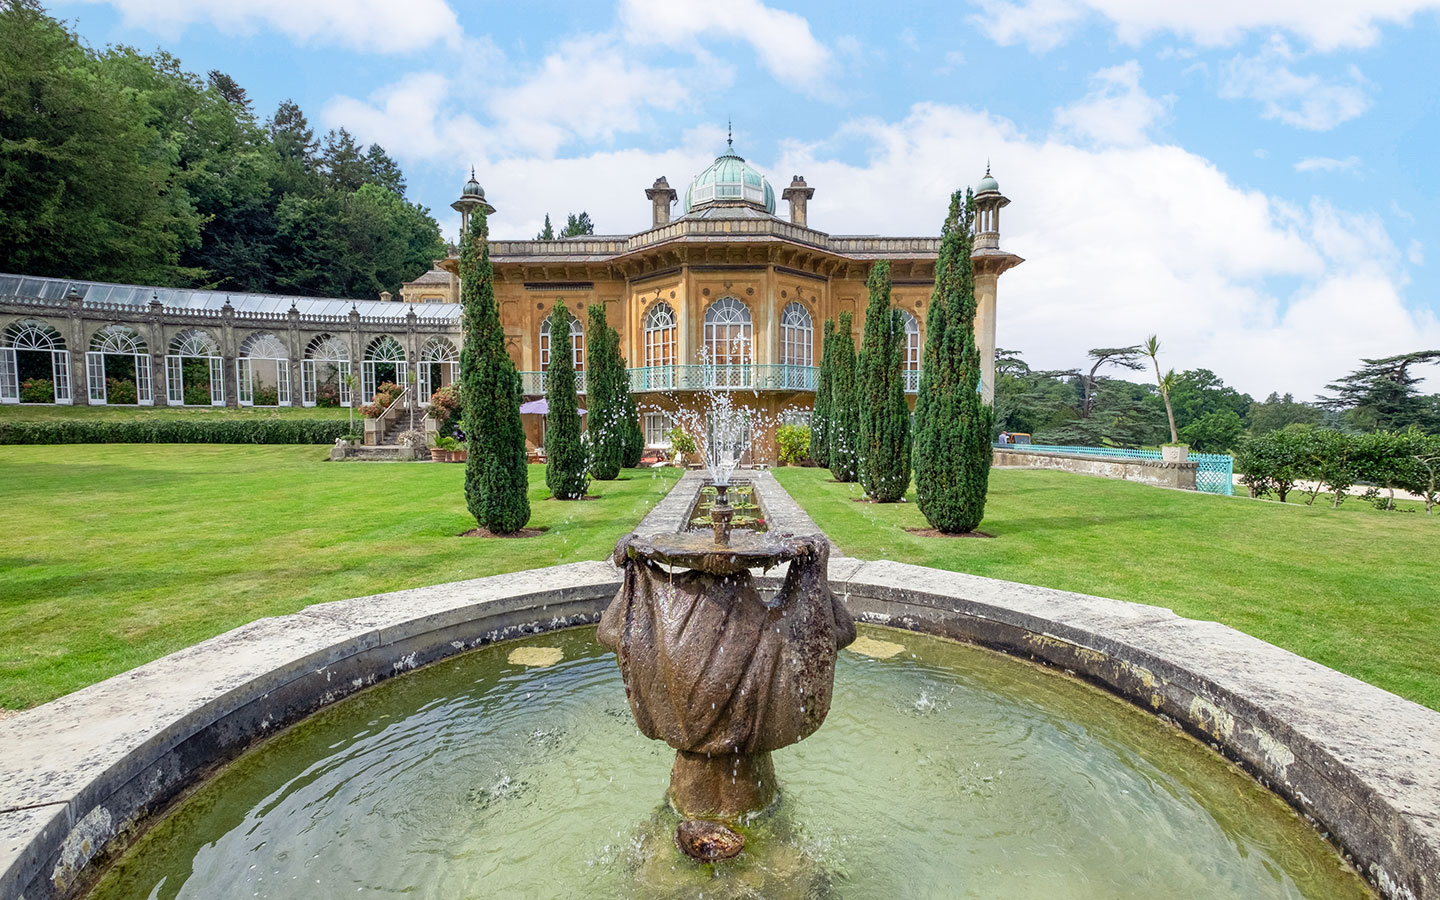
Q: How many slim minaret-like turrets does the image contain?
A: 2